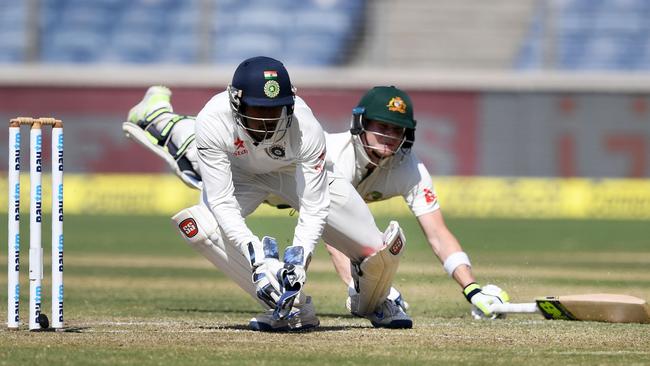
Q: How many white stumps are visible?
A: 3